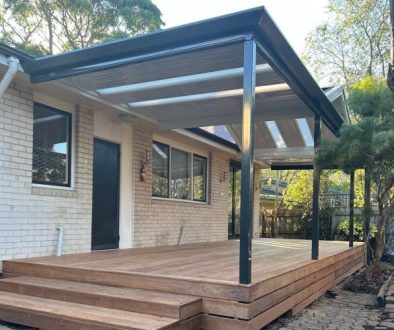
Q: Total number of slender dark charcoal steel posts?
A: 4